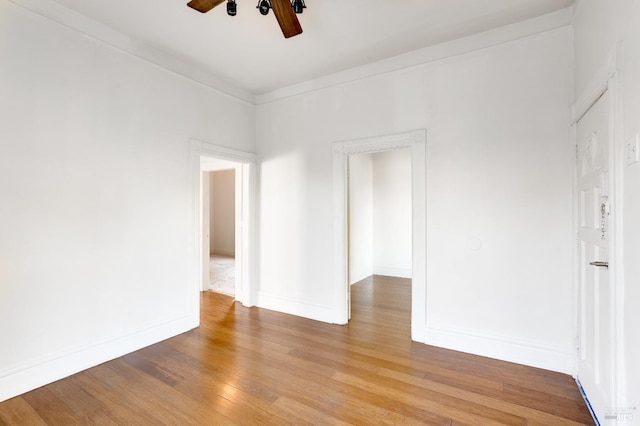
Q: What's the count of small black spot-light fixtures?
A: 3